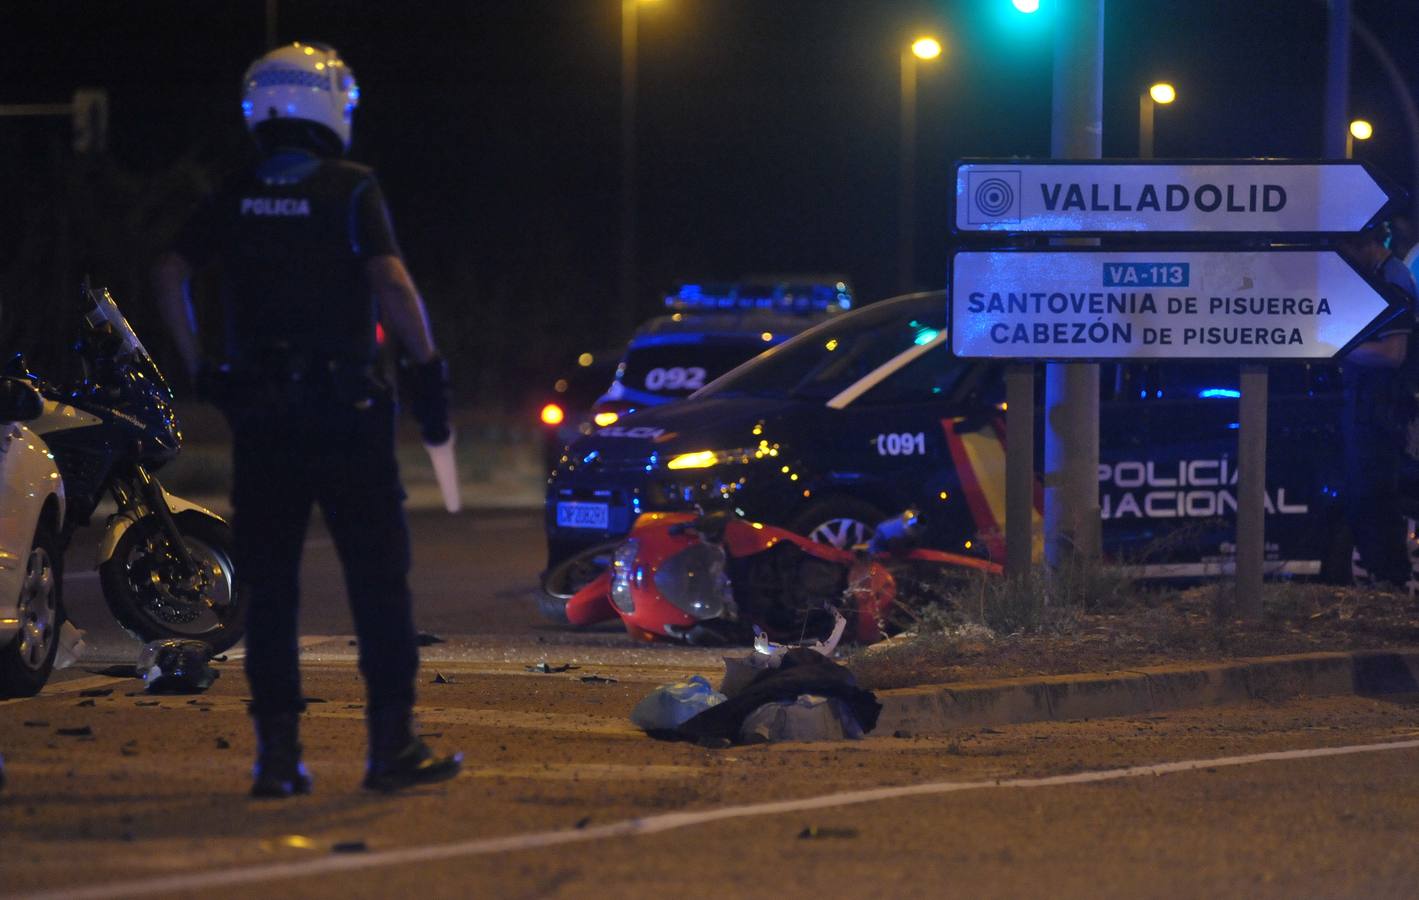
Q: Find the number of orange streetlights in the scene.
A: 4